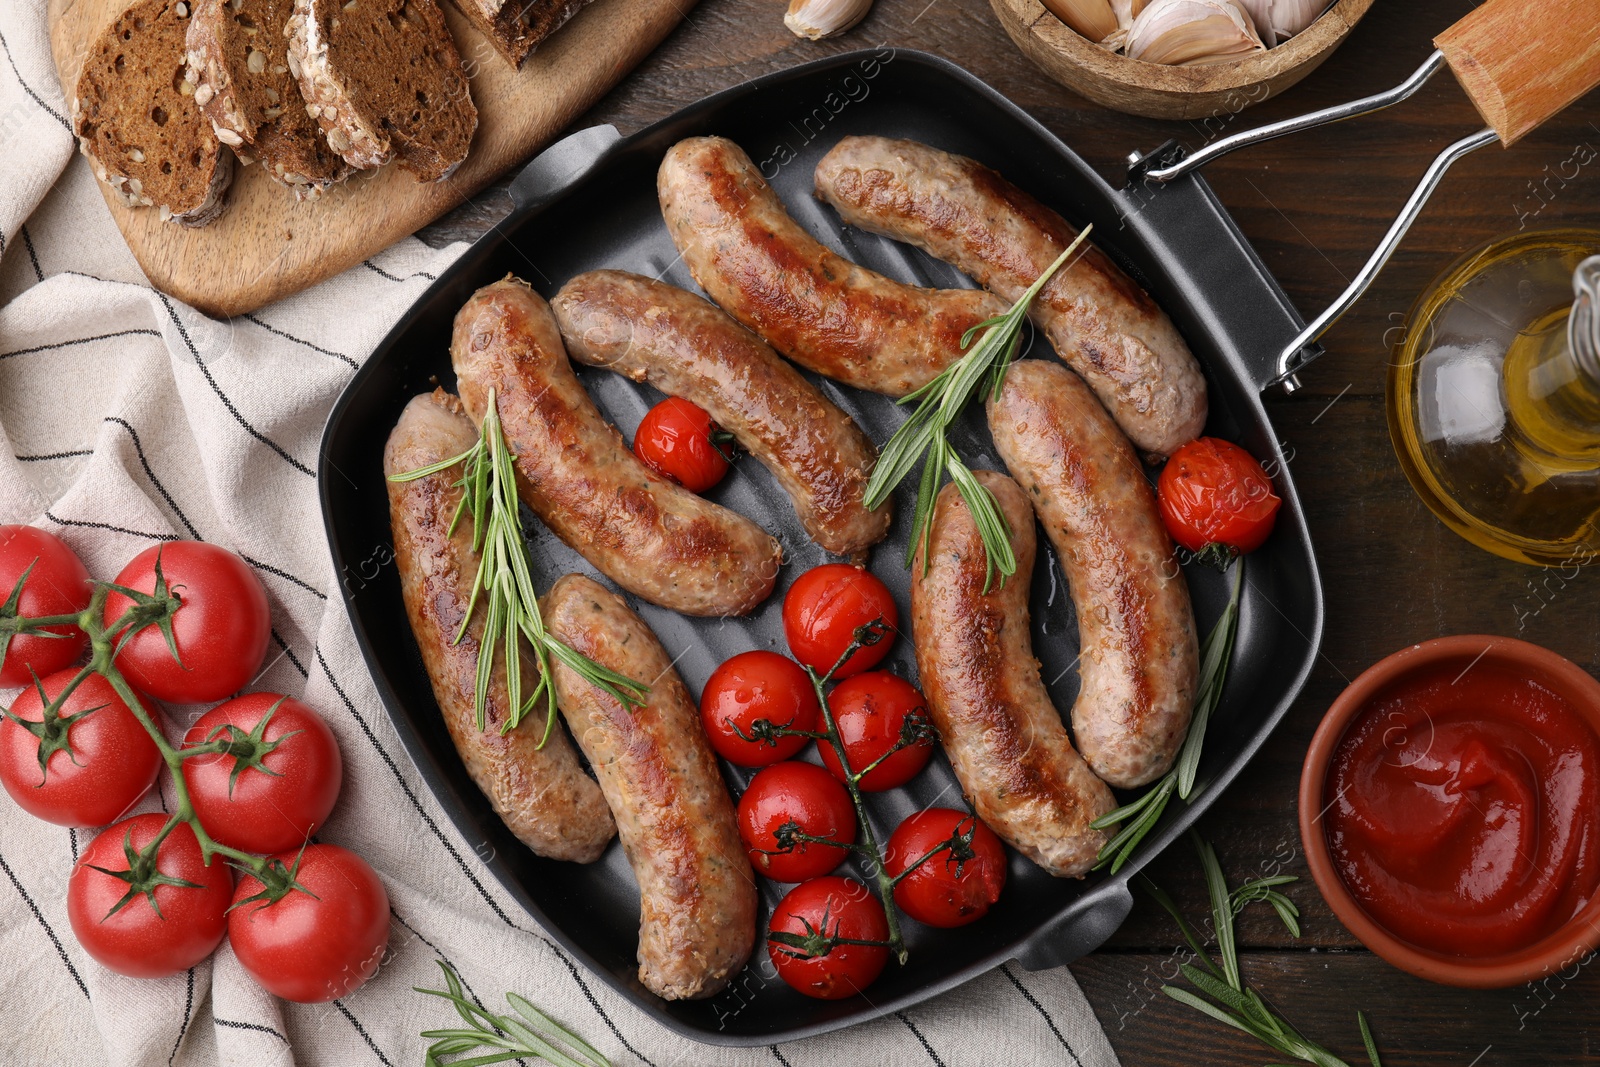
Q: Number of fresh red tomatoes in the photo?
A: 6